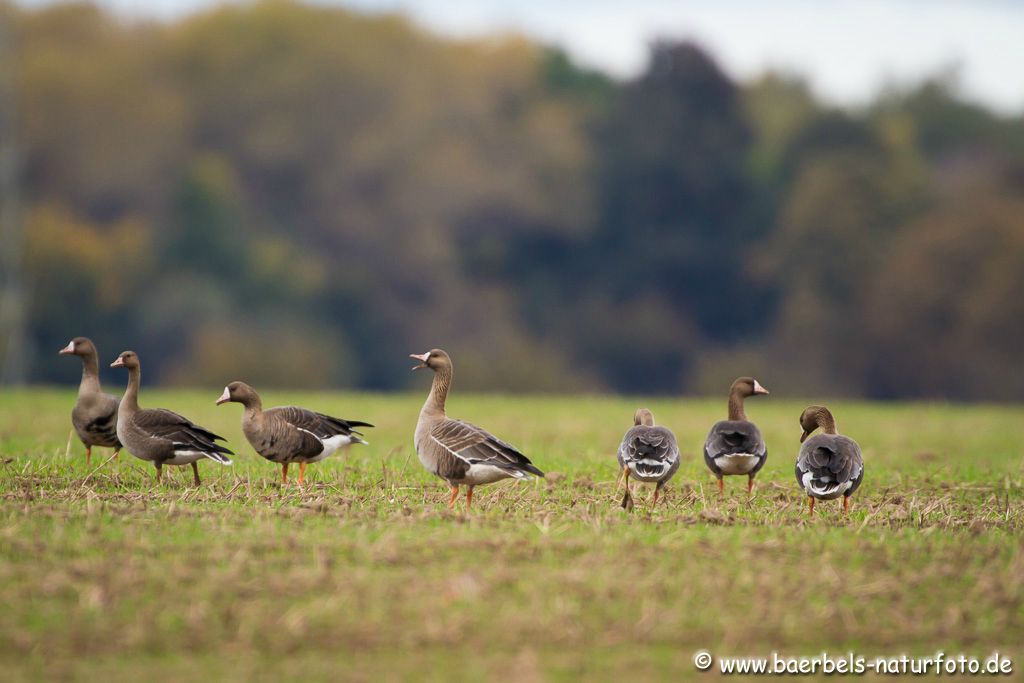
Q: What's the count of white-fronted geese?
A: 7